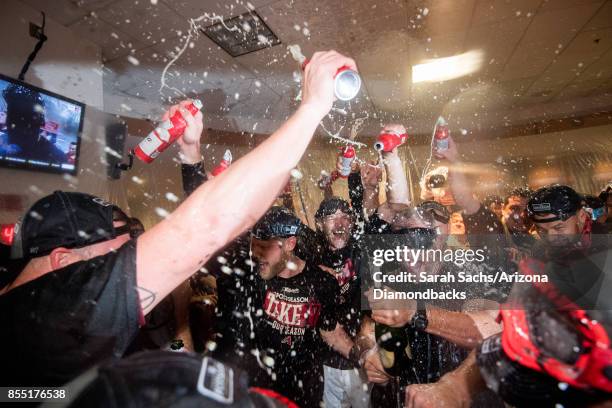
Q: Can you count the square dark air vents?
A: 1